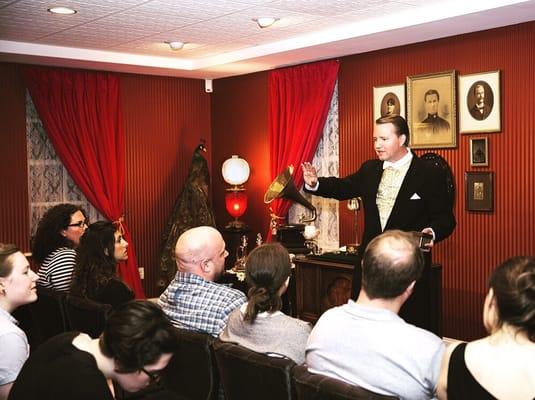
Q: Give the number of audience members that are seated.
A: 8